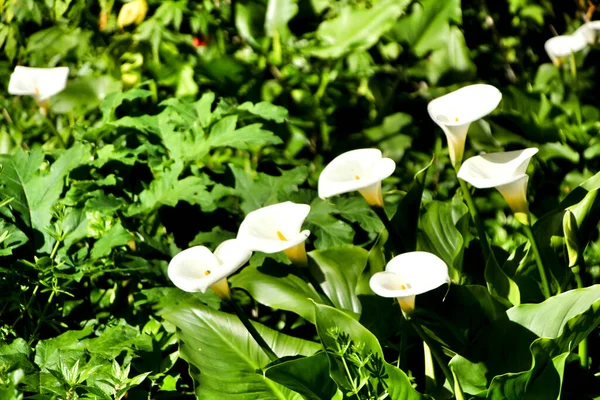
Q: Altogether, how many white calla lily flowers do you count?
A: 9